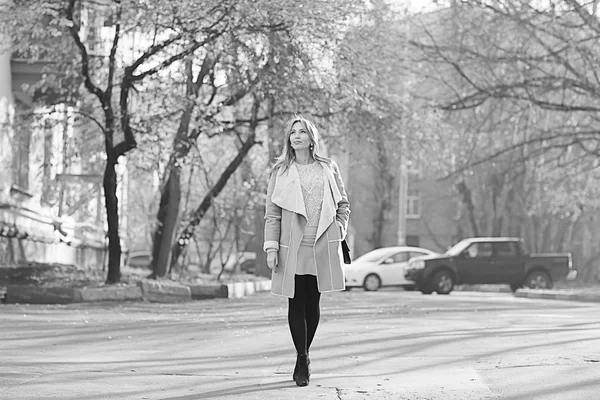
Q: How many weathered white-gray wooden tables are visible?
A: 0